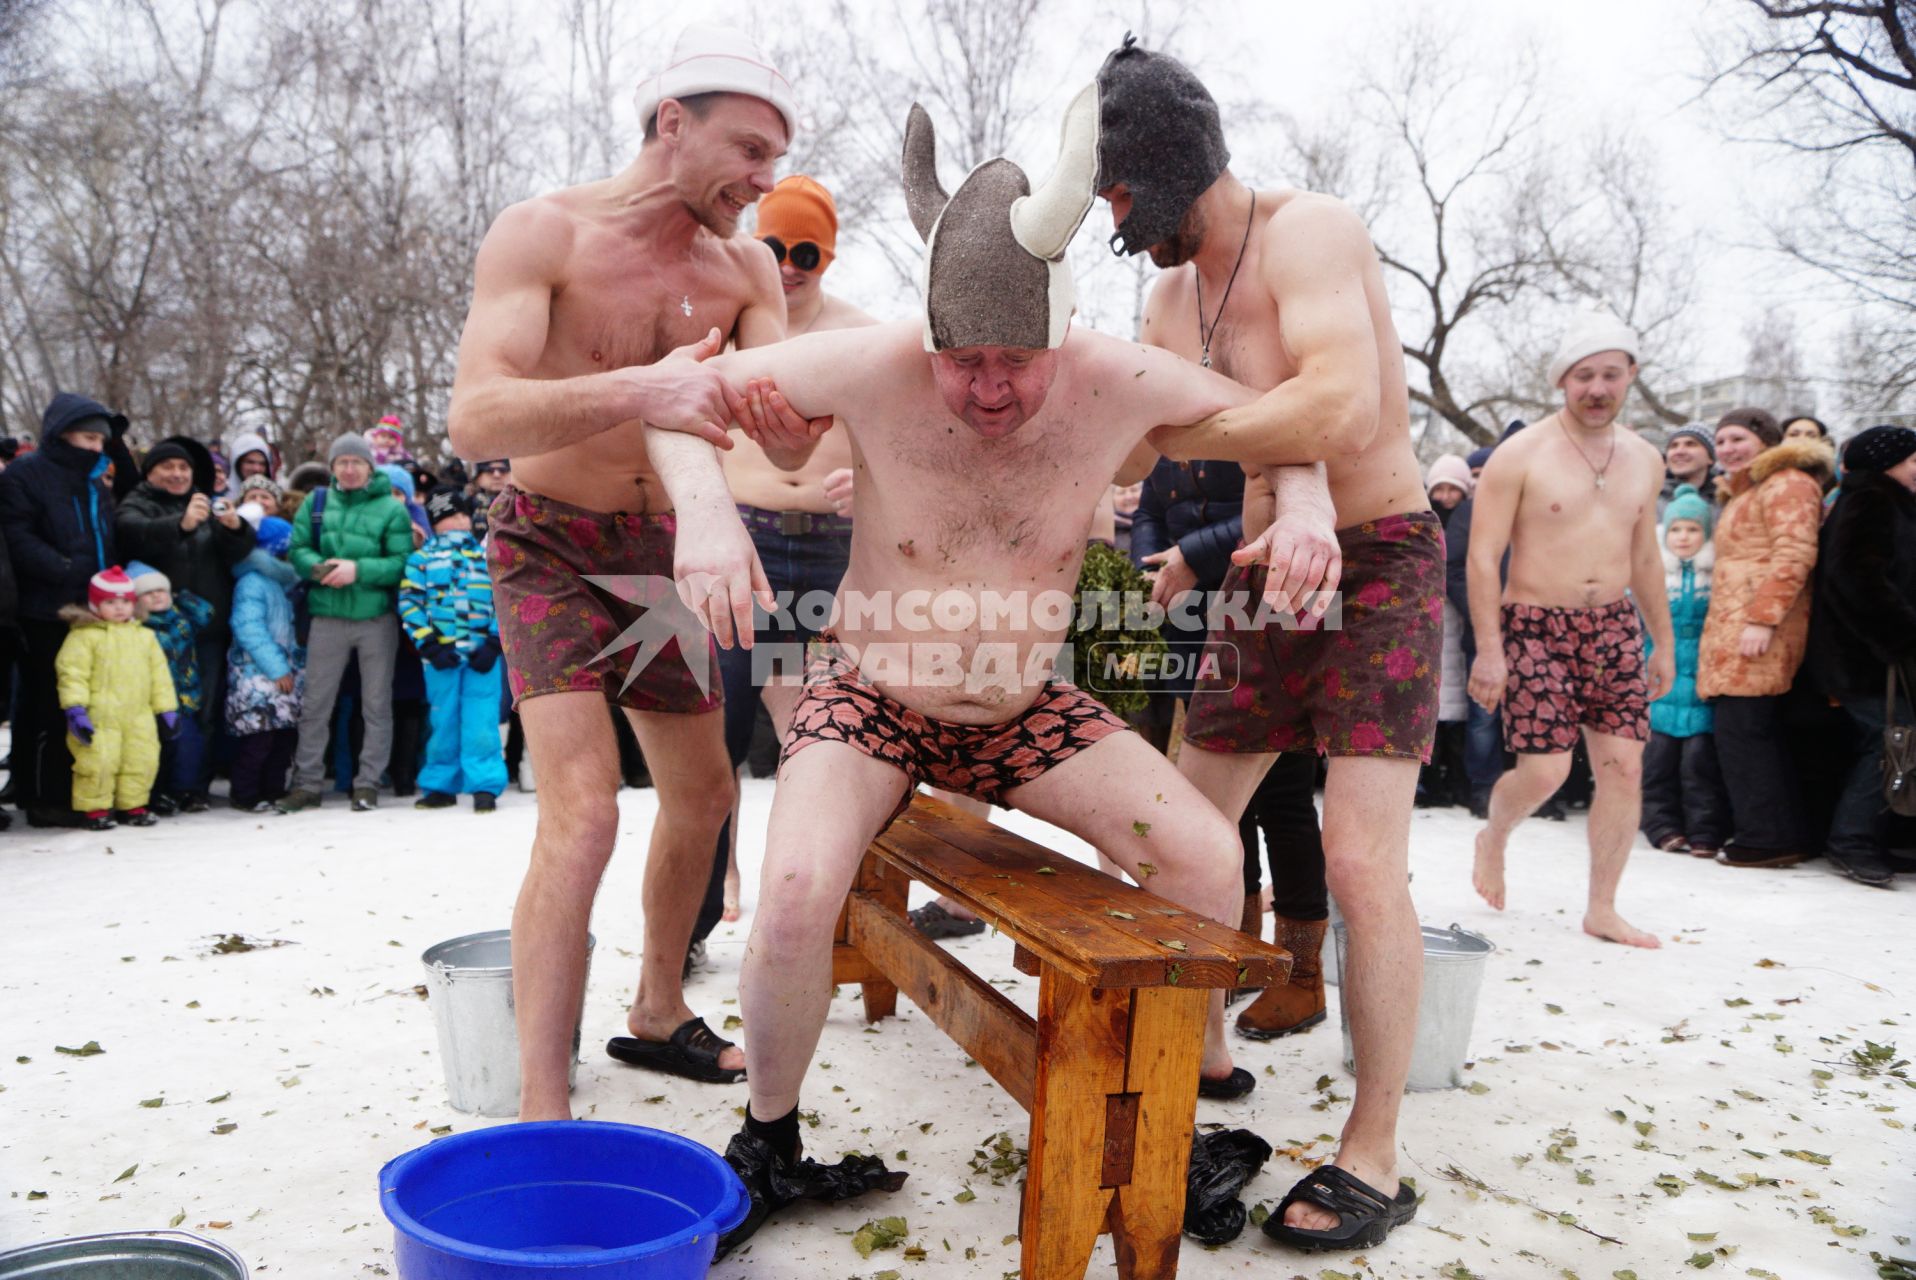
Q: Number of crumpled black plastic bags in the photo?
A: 2